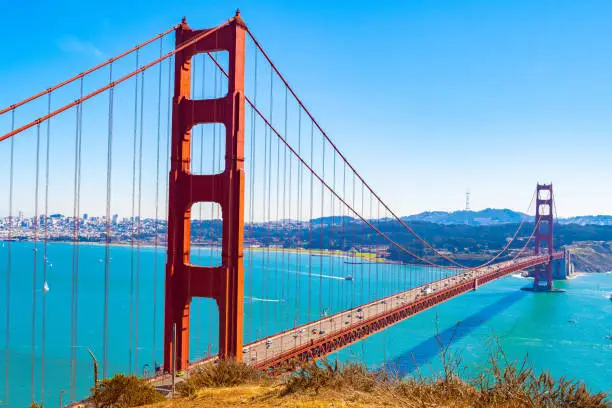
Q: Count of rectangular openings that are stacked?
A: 4